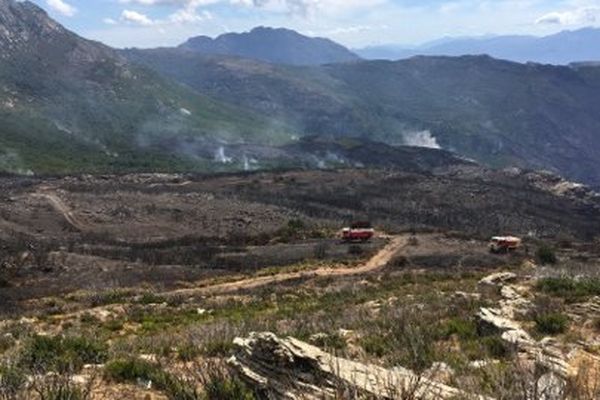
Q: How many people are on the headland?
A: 0